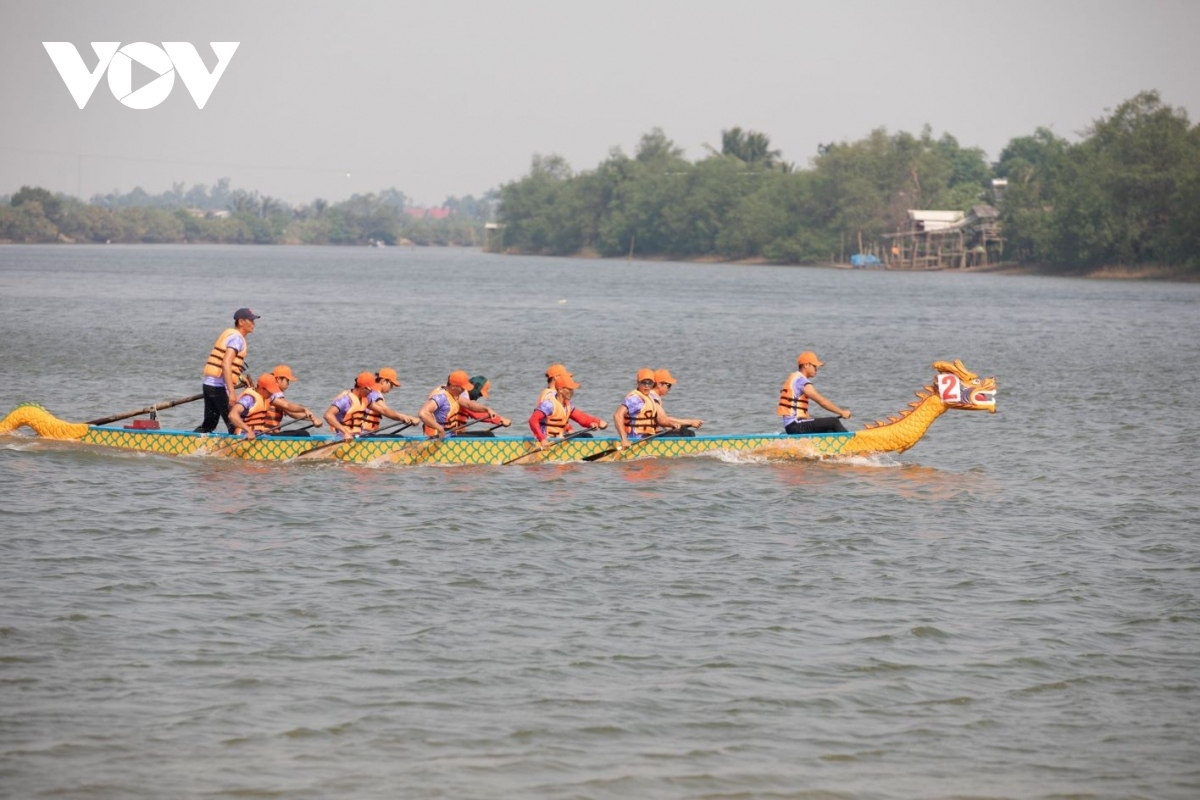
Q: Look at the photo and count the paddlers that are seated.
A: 11